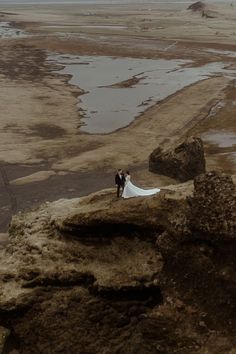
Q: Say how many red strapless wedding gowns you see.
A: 0